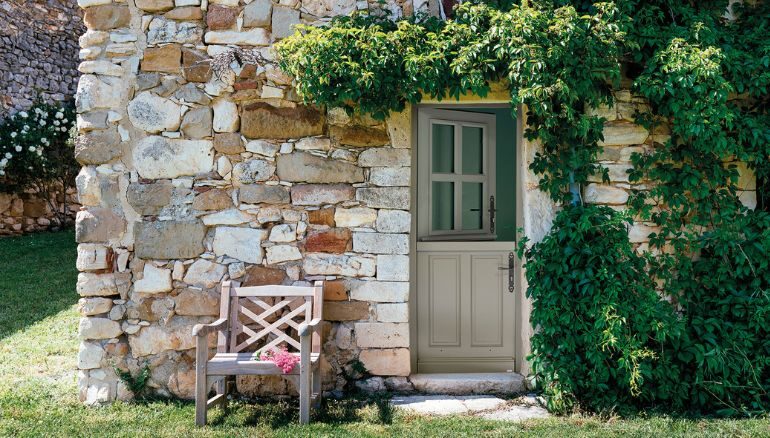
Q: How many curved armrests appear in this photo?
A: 2